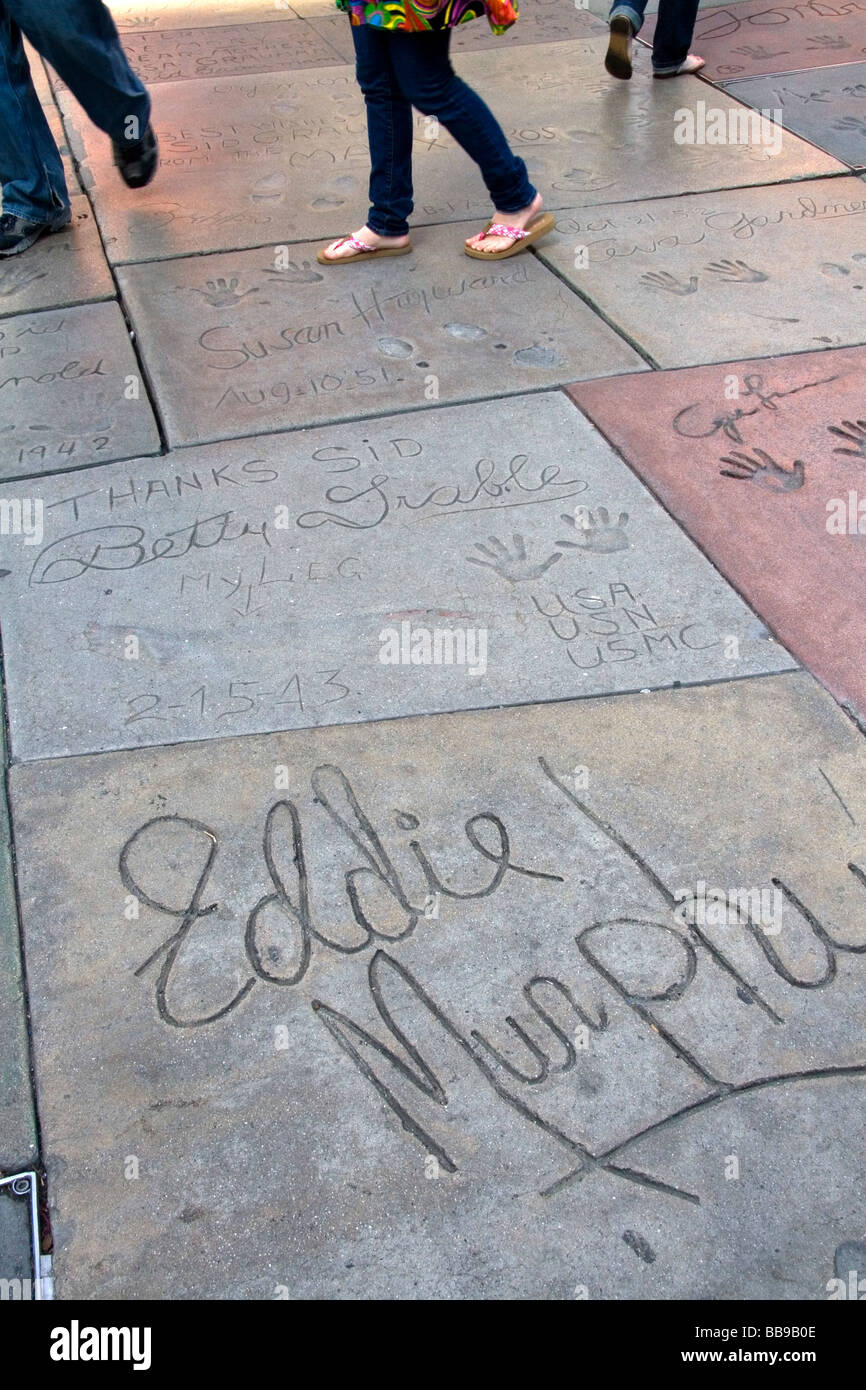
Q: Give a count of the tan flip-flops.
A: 2